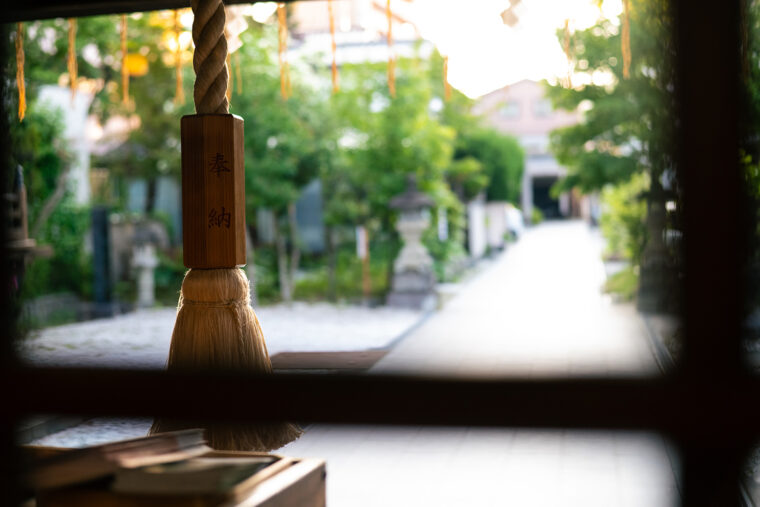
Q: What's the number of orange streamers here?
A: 11